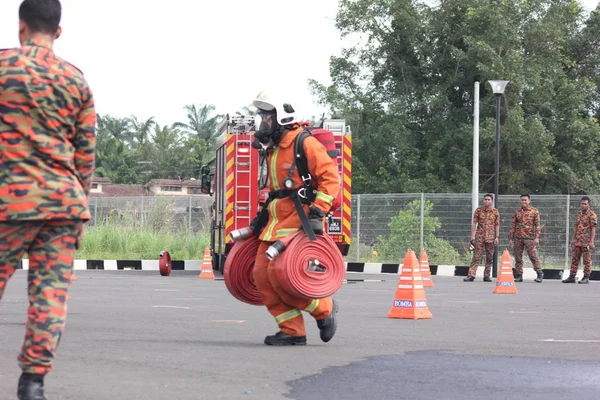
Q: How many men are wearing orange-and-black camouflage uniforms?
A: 4